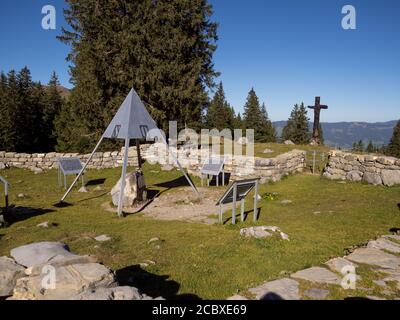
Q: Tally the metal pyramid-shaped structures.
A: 1